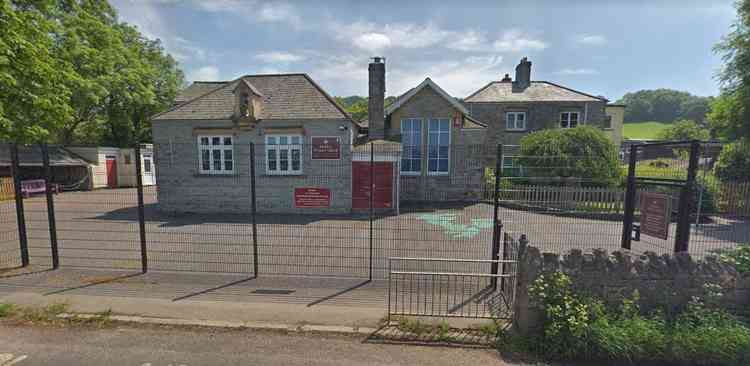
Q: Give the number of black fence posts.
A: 8